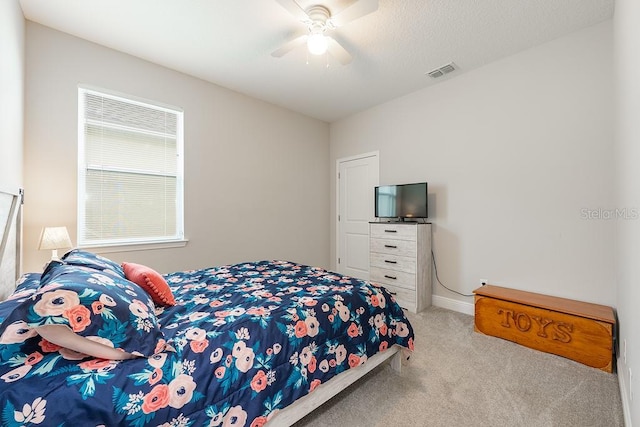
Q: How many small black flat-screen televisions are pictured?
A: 1